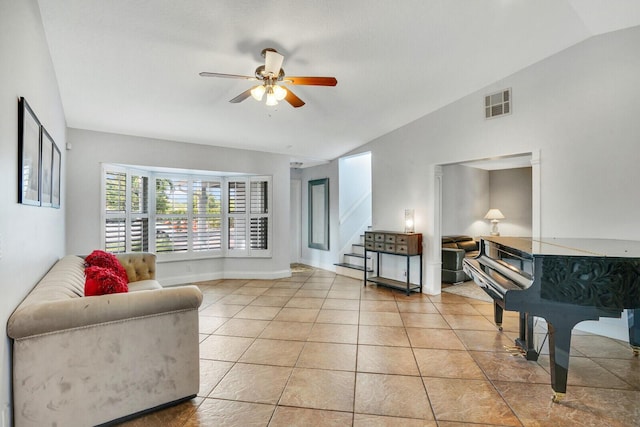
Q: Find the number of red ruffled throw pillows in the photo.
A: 2